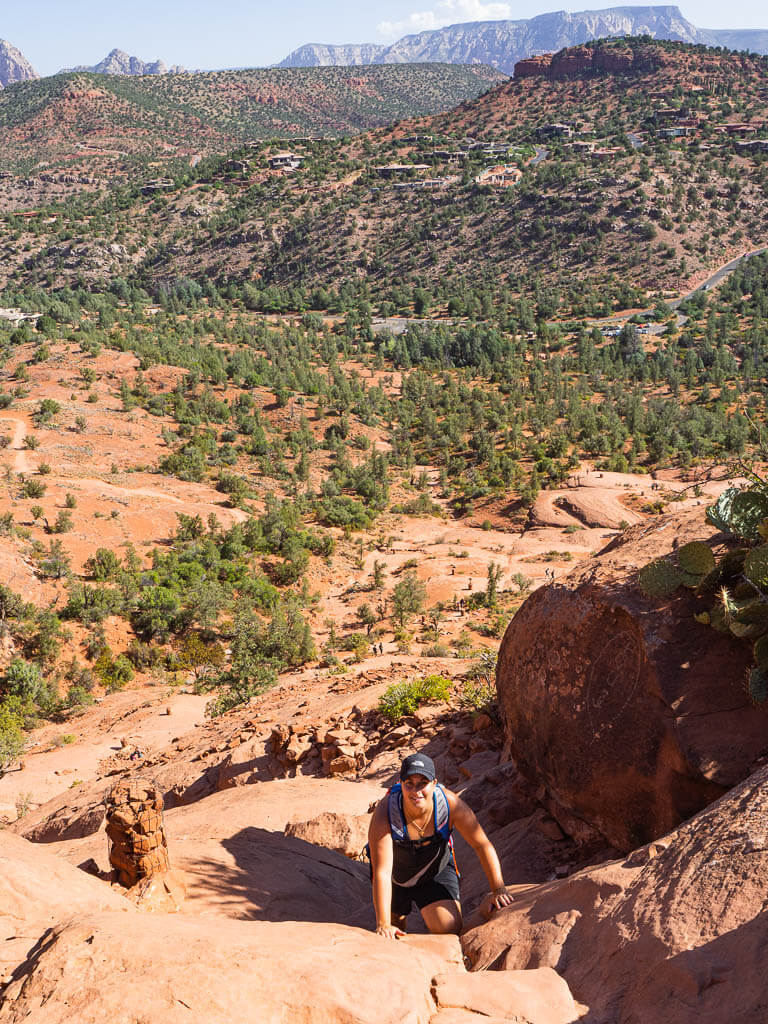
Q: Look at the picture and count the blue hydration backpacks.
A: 1